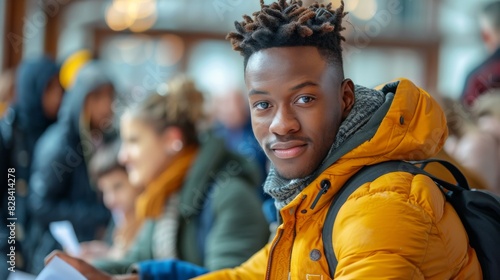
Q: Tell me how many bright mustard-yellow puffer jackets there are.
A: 1